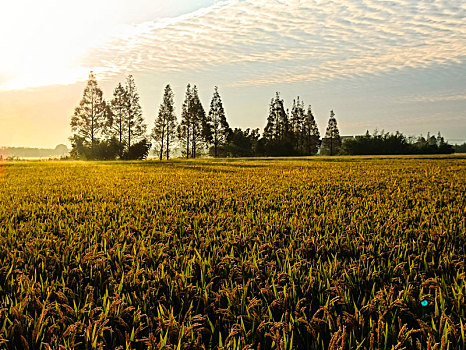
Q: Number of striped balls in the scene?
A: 0